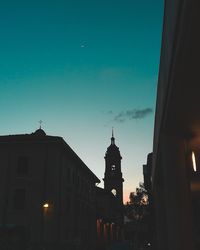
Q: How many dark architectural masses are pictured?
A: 3